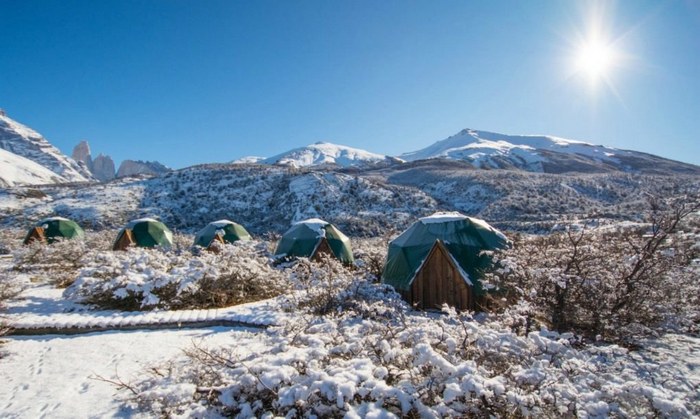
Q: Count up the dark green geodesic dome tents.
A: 5